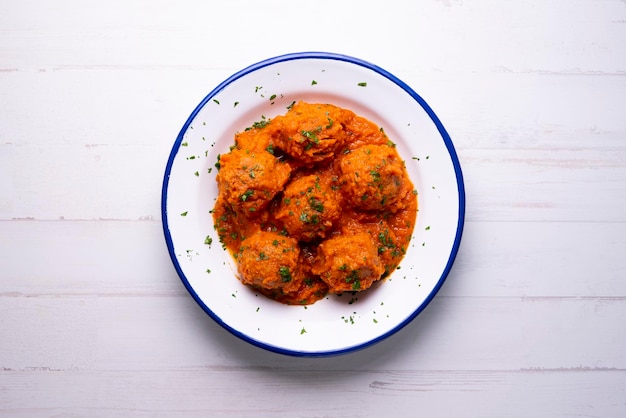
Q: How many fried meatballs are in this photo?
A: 6